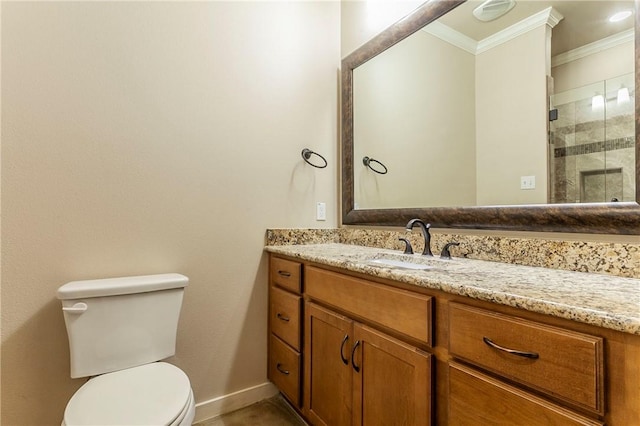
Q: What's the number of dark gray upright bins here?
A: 0